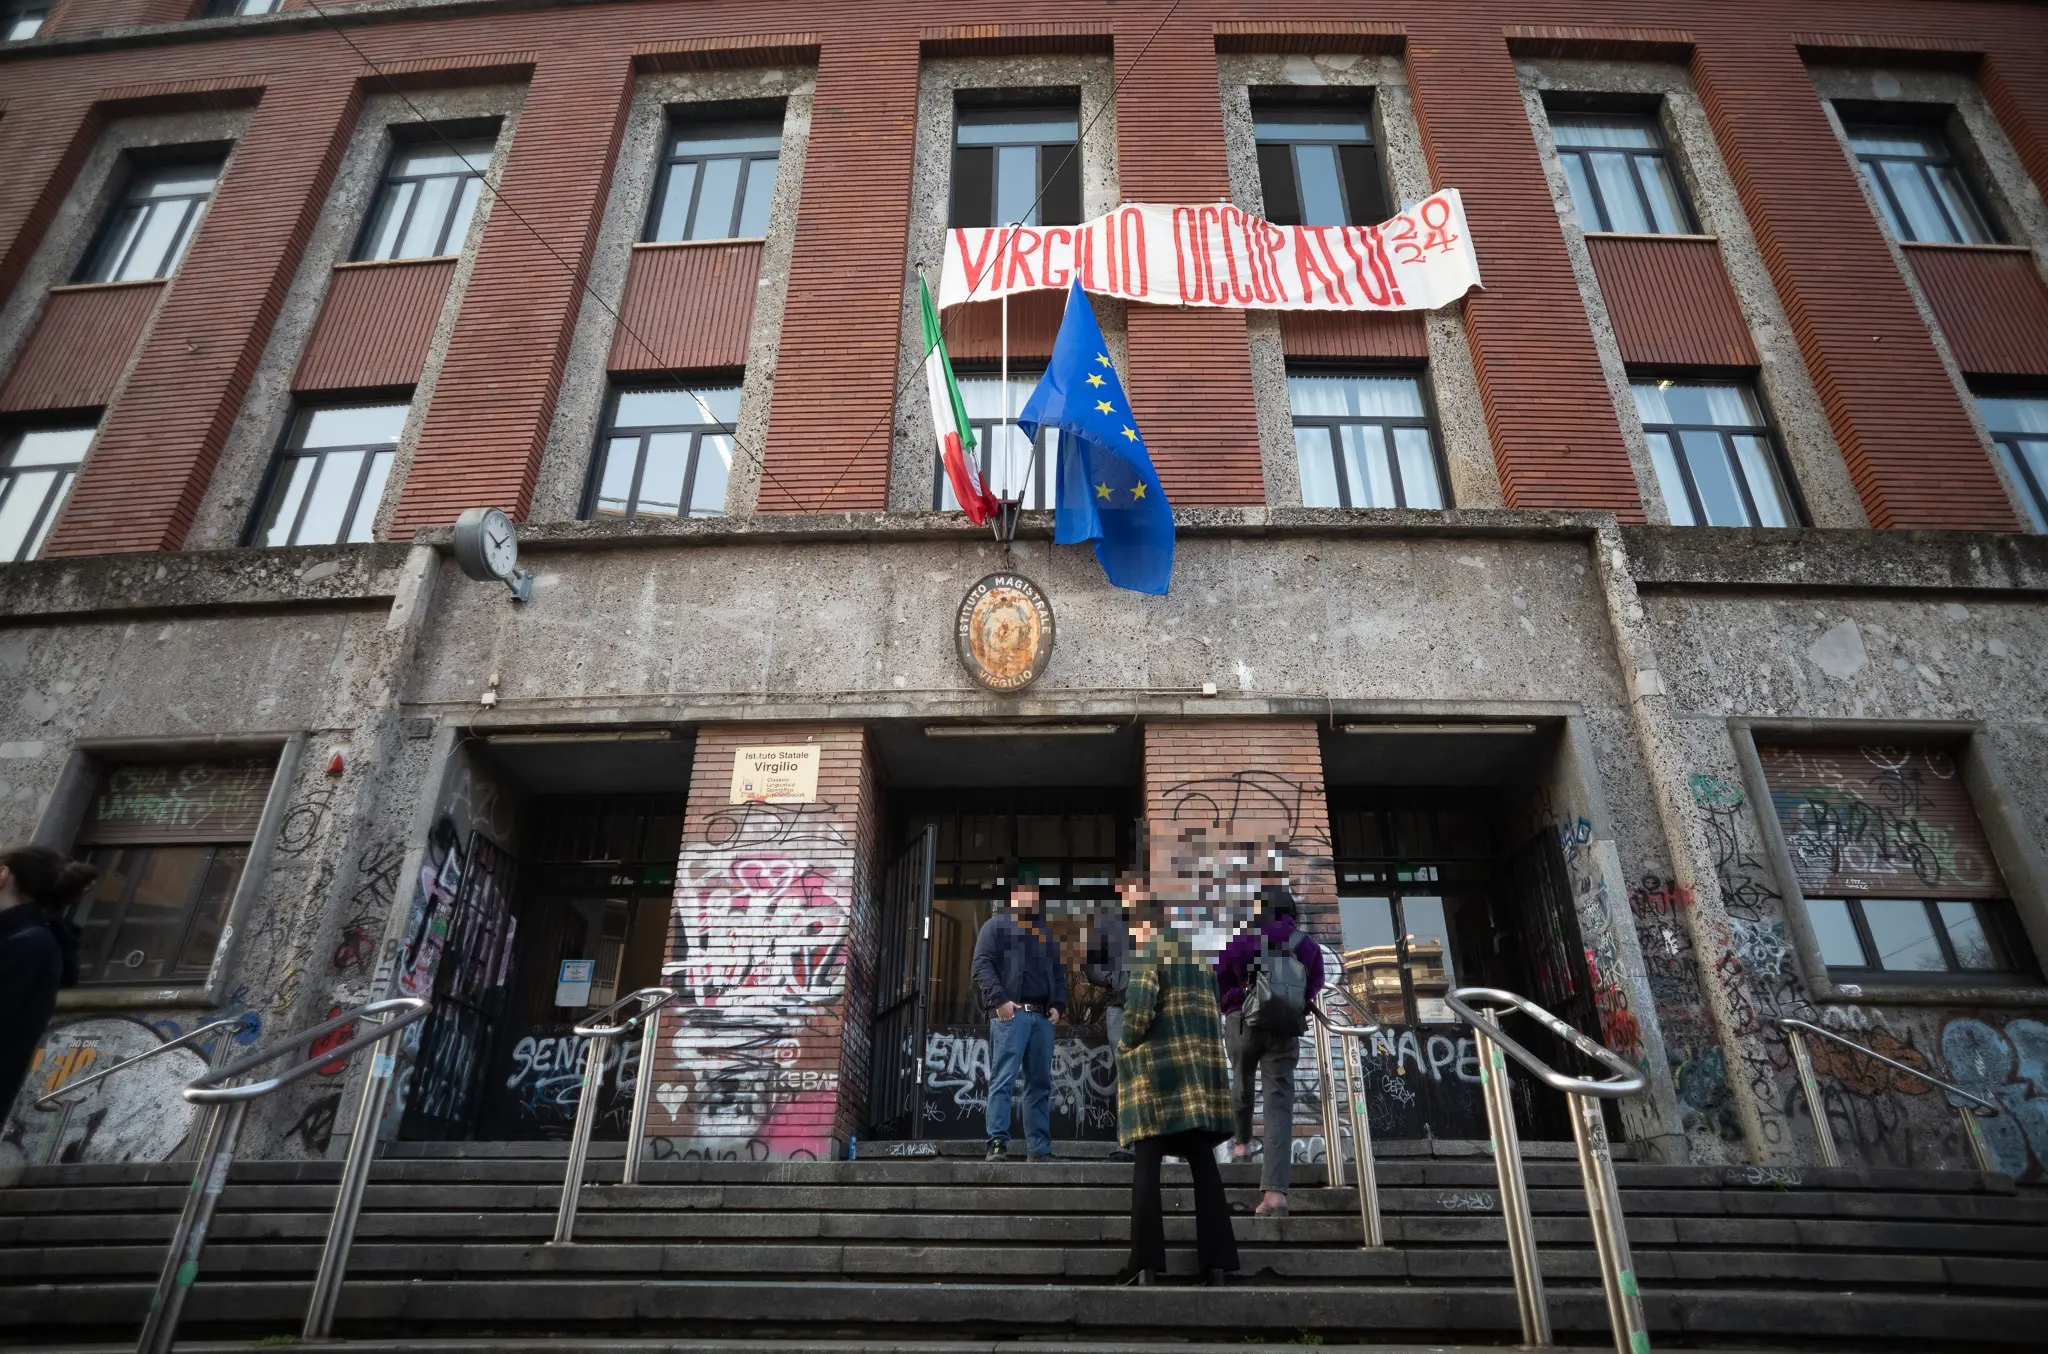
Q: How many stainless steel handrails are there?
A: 6